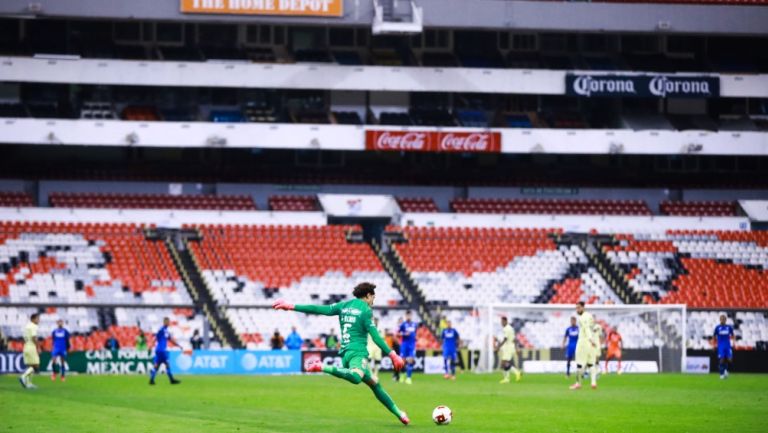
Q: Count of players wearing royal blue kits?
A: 6